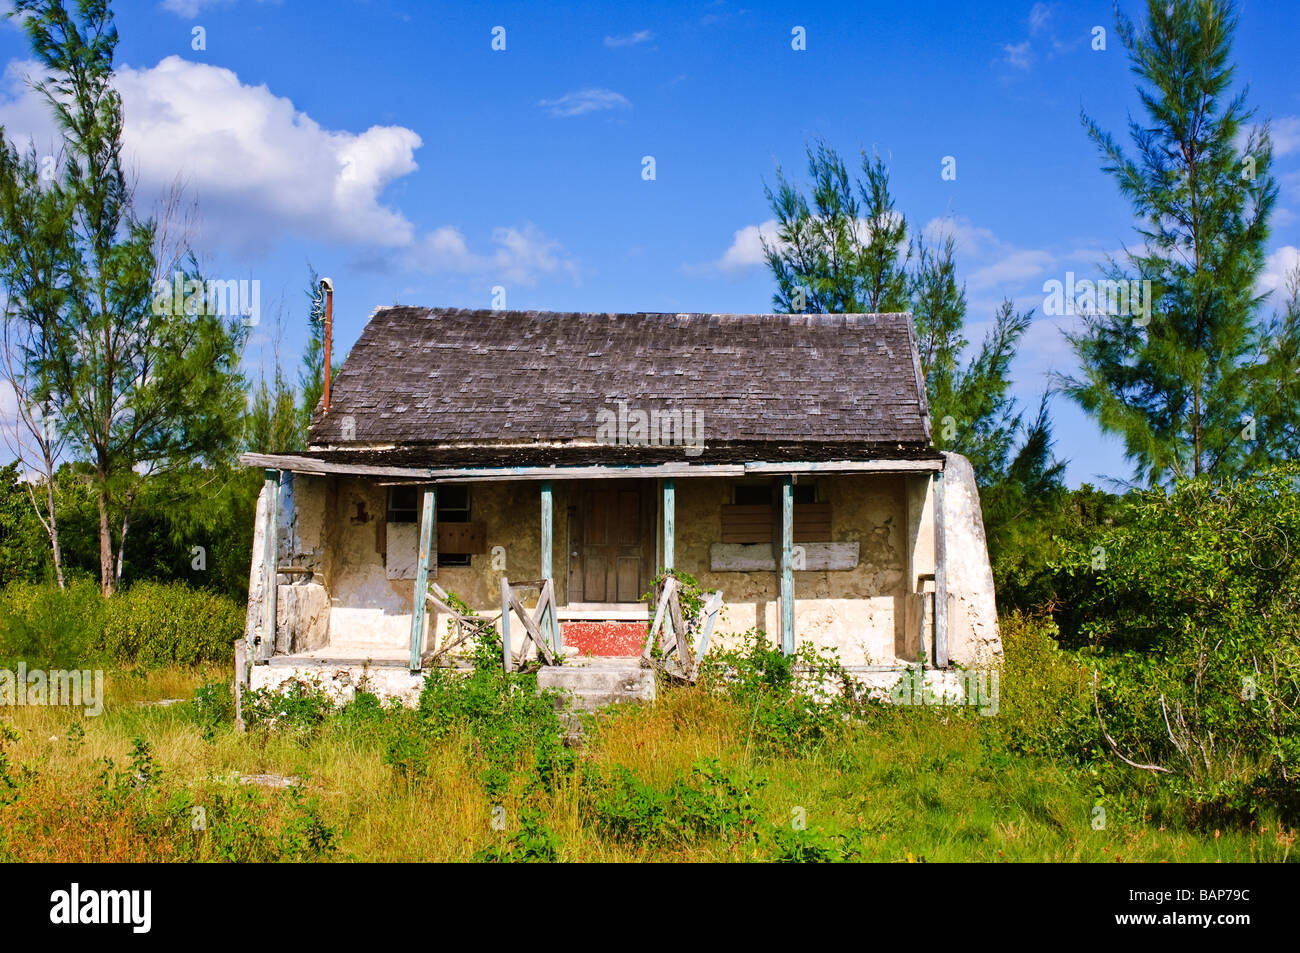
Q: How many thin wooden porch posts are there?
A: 6